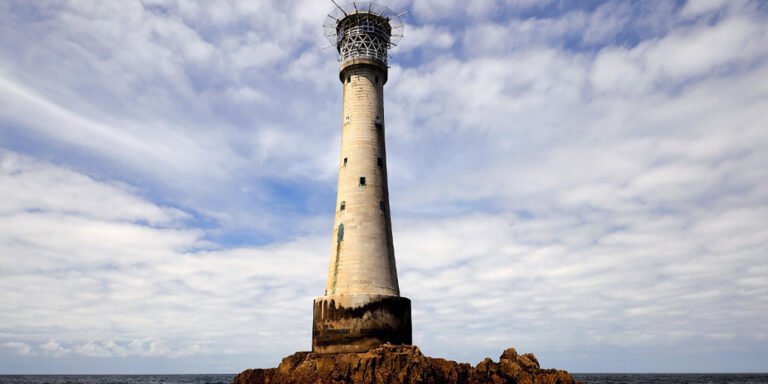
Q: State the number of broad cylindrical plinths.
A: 1